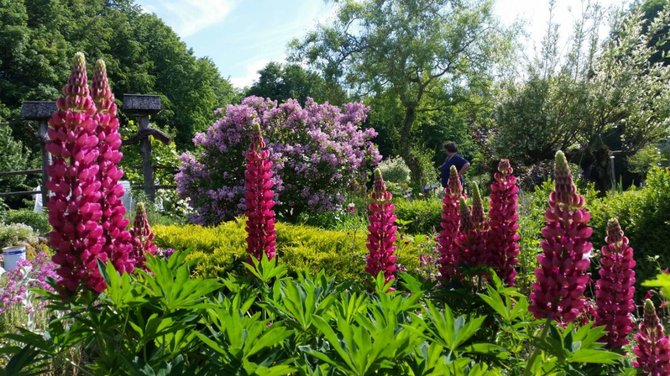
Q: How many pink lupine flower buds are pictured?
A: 12